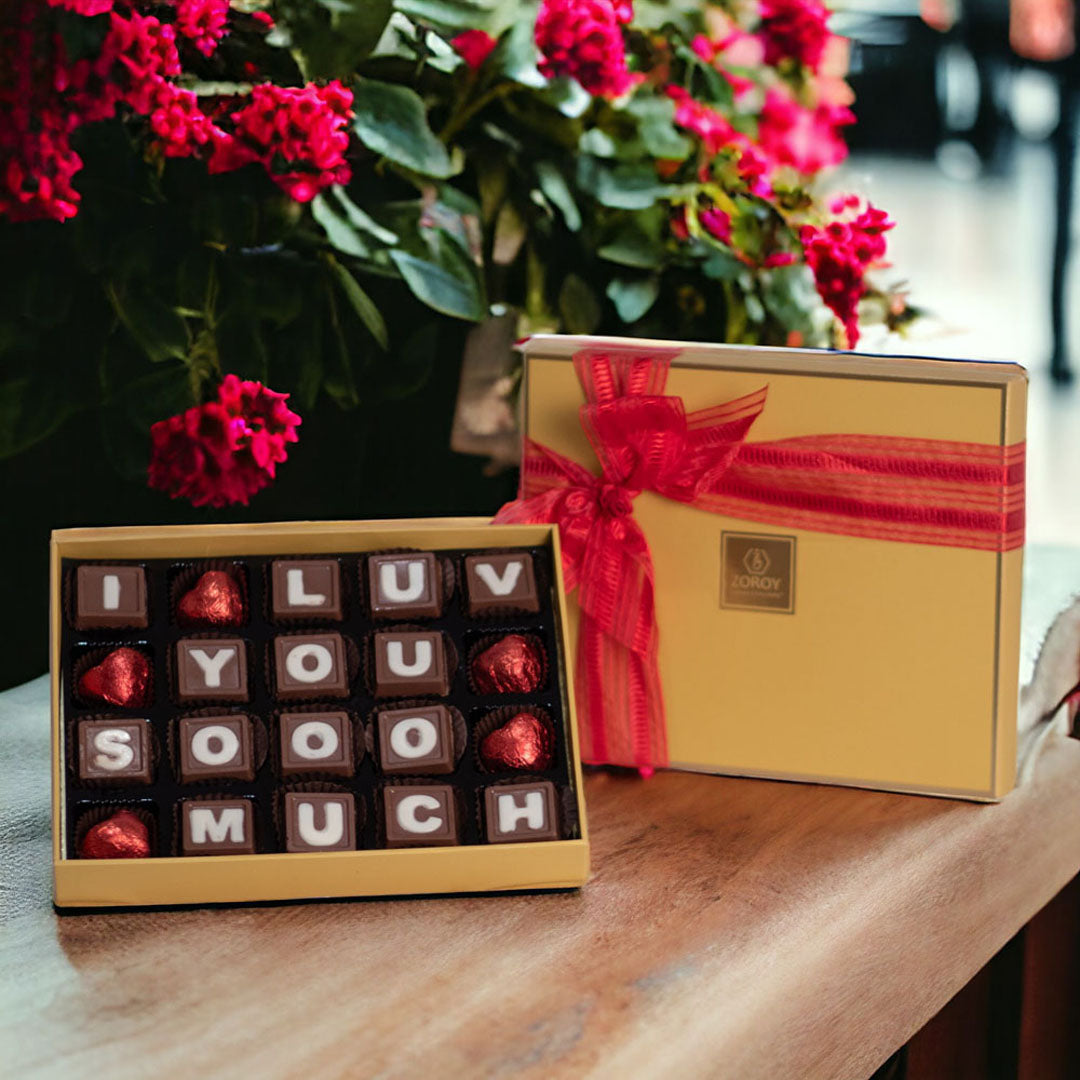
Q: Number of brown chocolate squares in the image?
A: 15